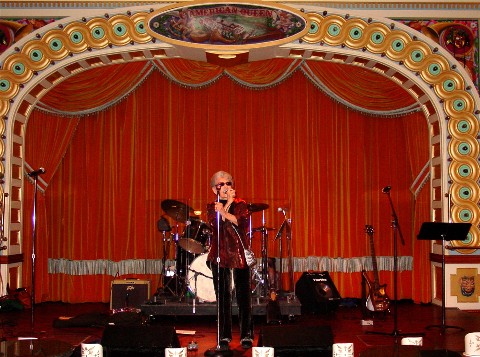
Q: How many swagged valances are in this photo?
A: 4